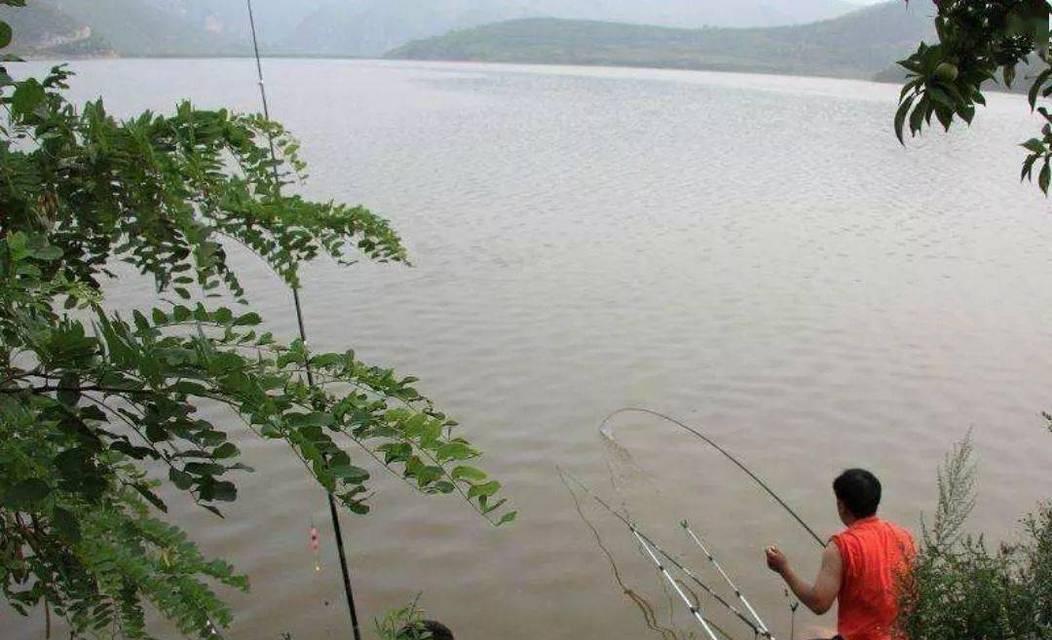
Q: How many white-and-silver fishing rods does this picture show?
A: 2